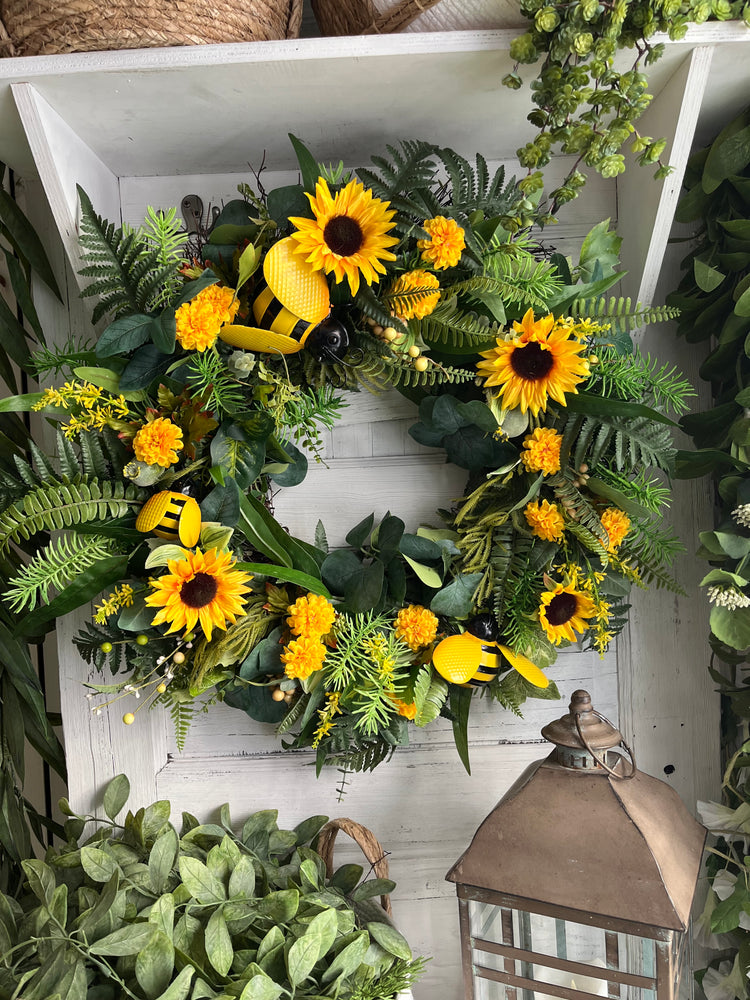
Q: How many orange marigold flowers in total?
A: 12